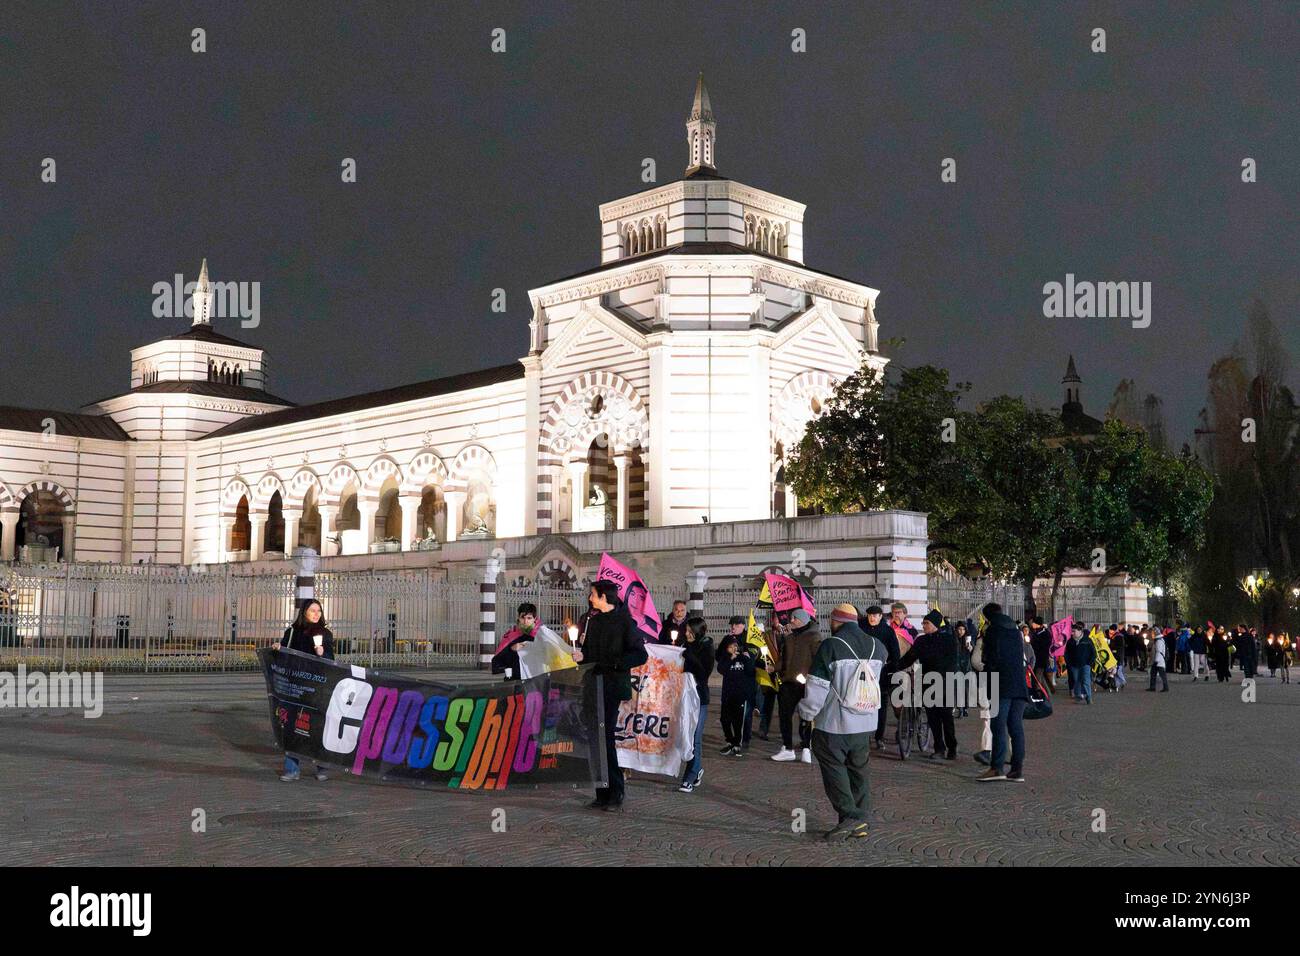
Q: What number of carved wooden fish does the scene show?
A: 0